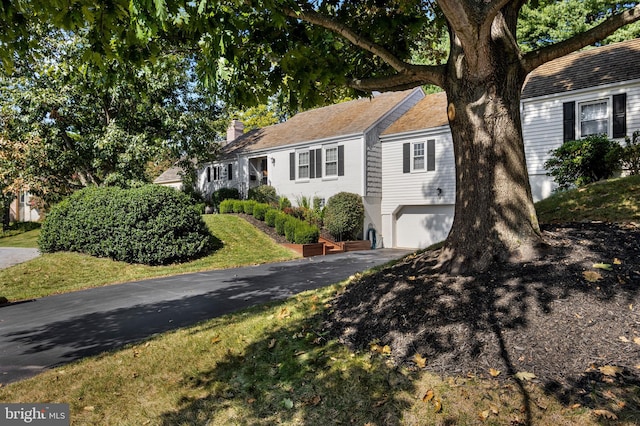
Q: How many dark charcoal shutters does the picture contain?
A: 12